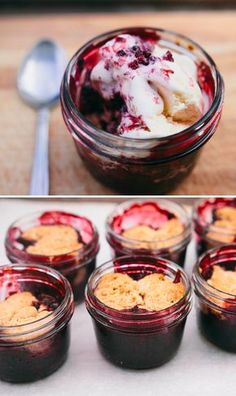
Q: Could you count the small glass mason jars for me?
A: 7